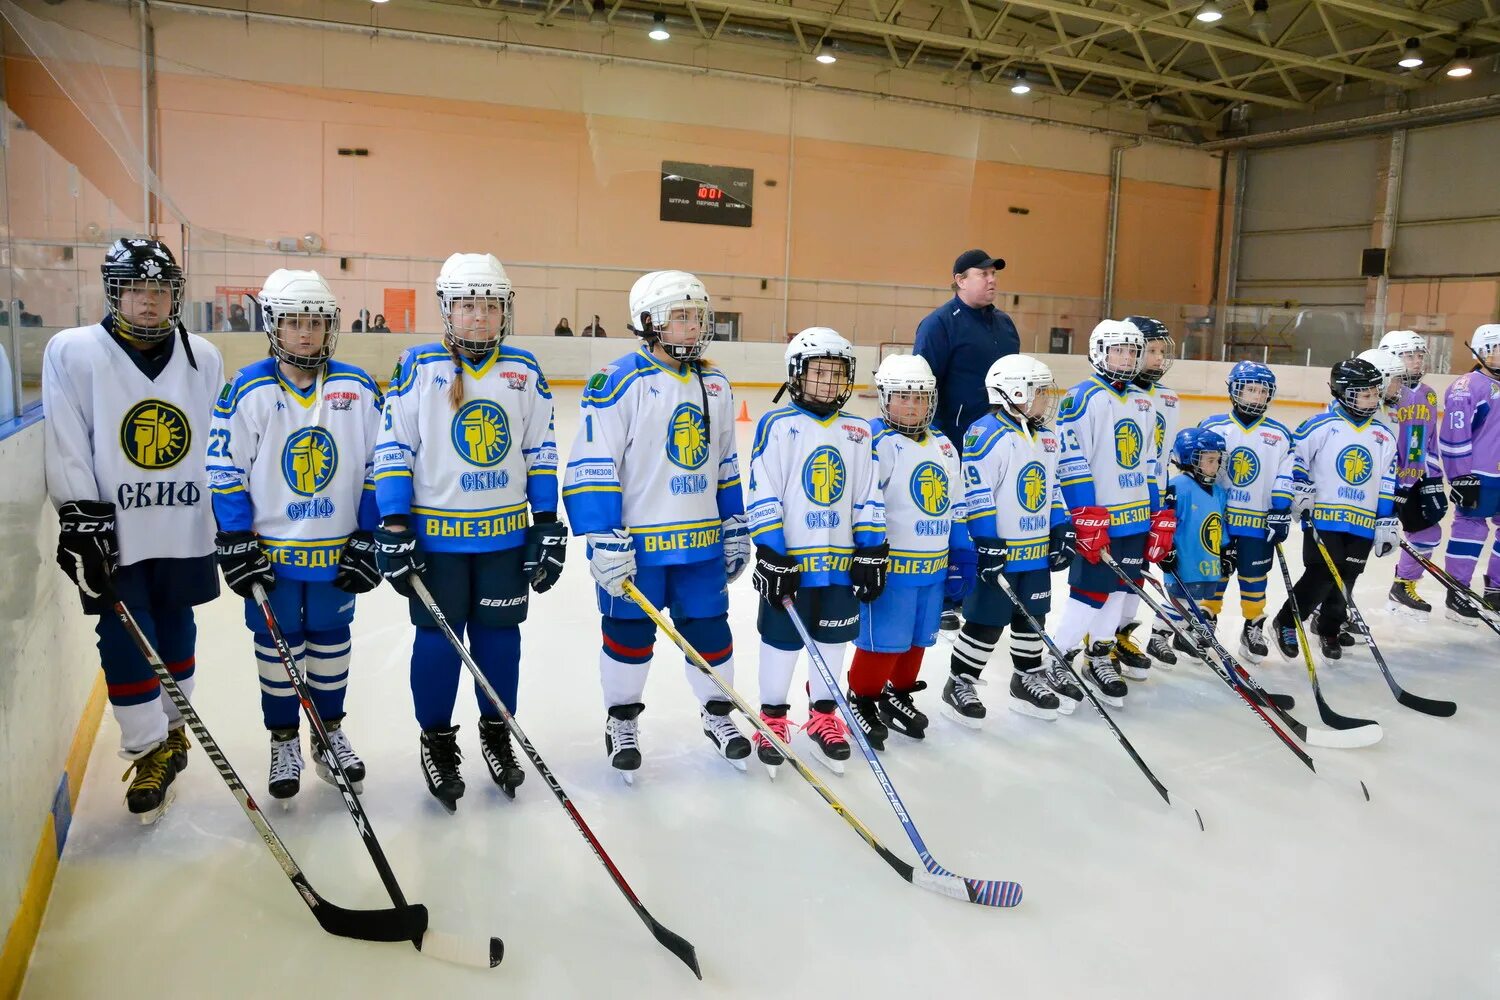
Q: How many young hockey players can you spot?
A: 15